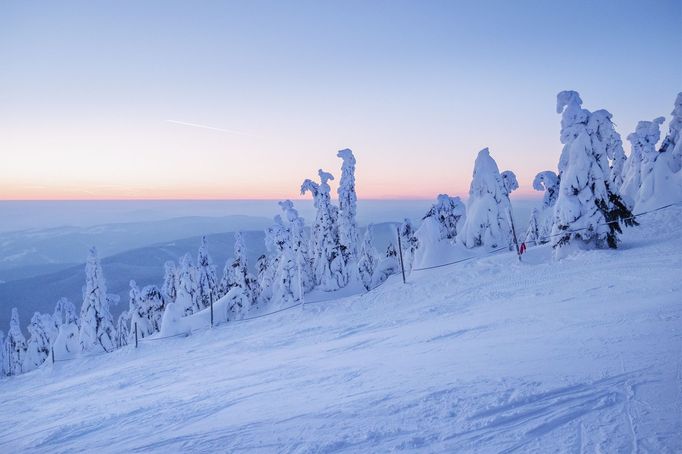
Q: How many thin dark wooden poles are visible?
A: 5